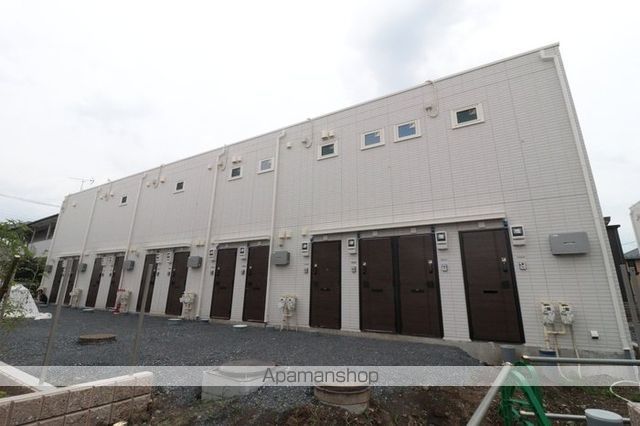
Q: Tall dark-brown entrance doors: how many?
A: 12